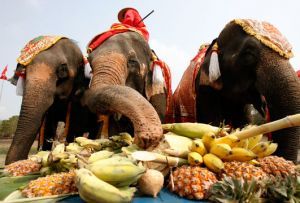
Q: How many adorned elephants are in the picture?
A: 3